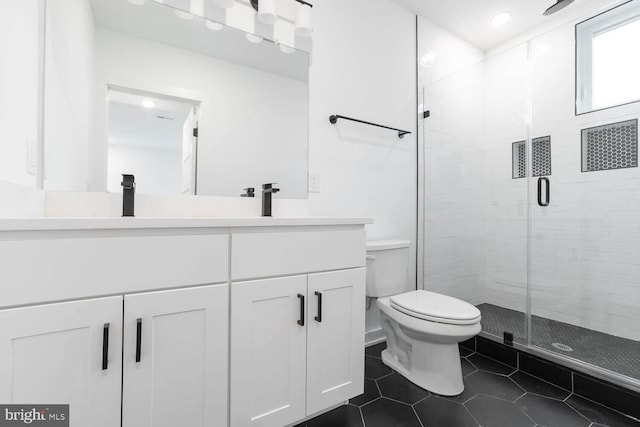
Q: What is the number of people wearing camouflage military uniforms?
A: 0